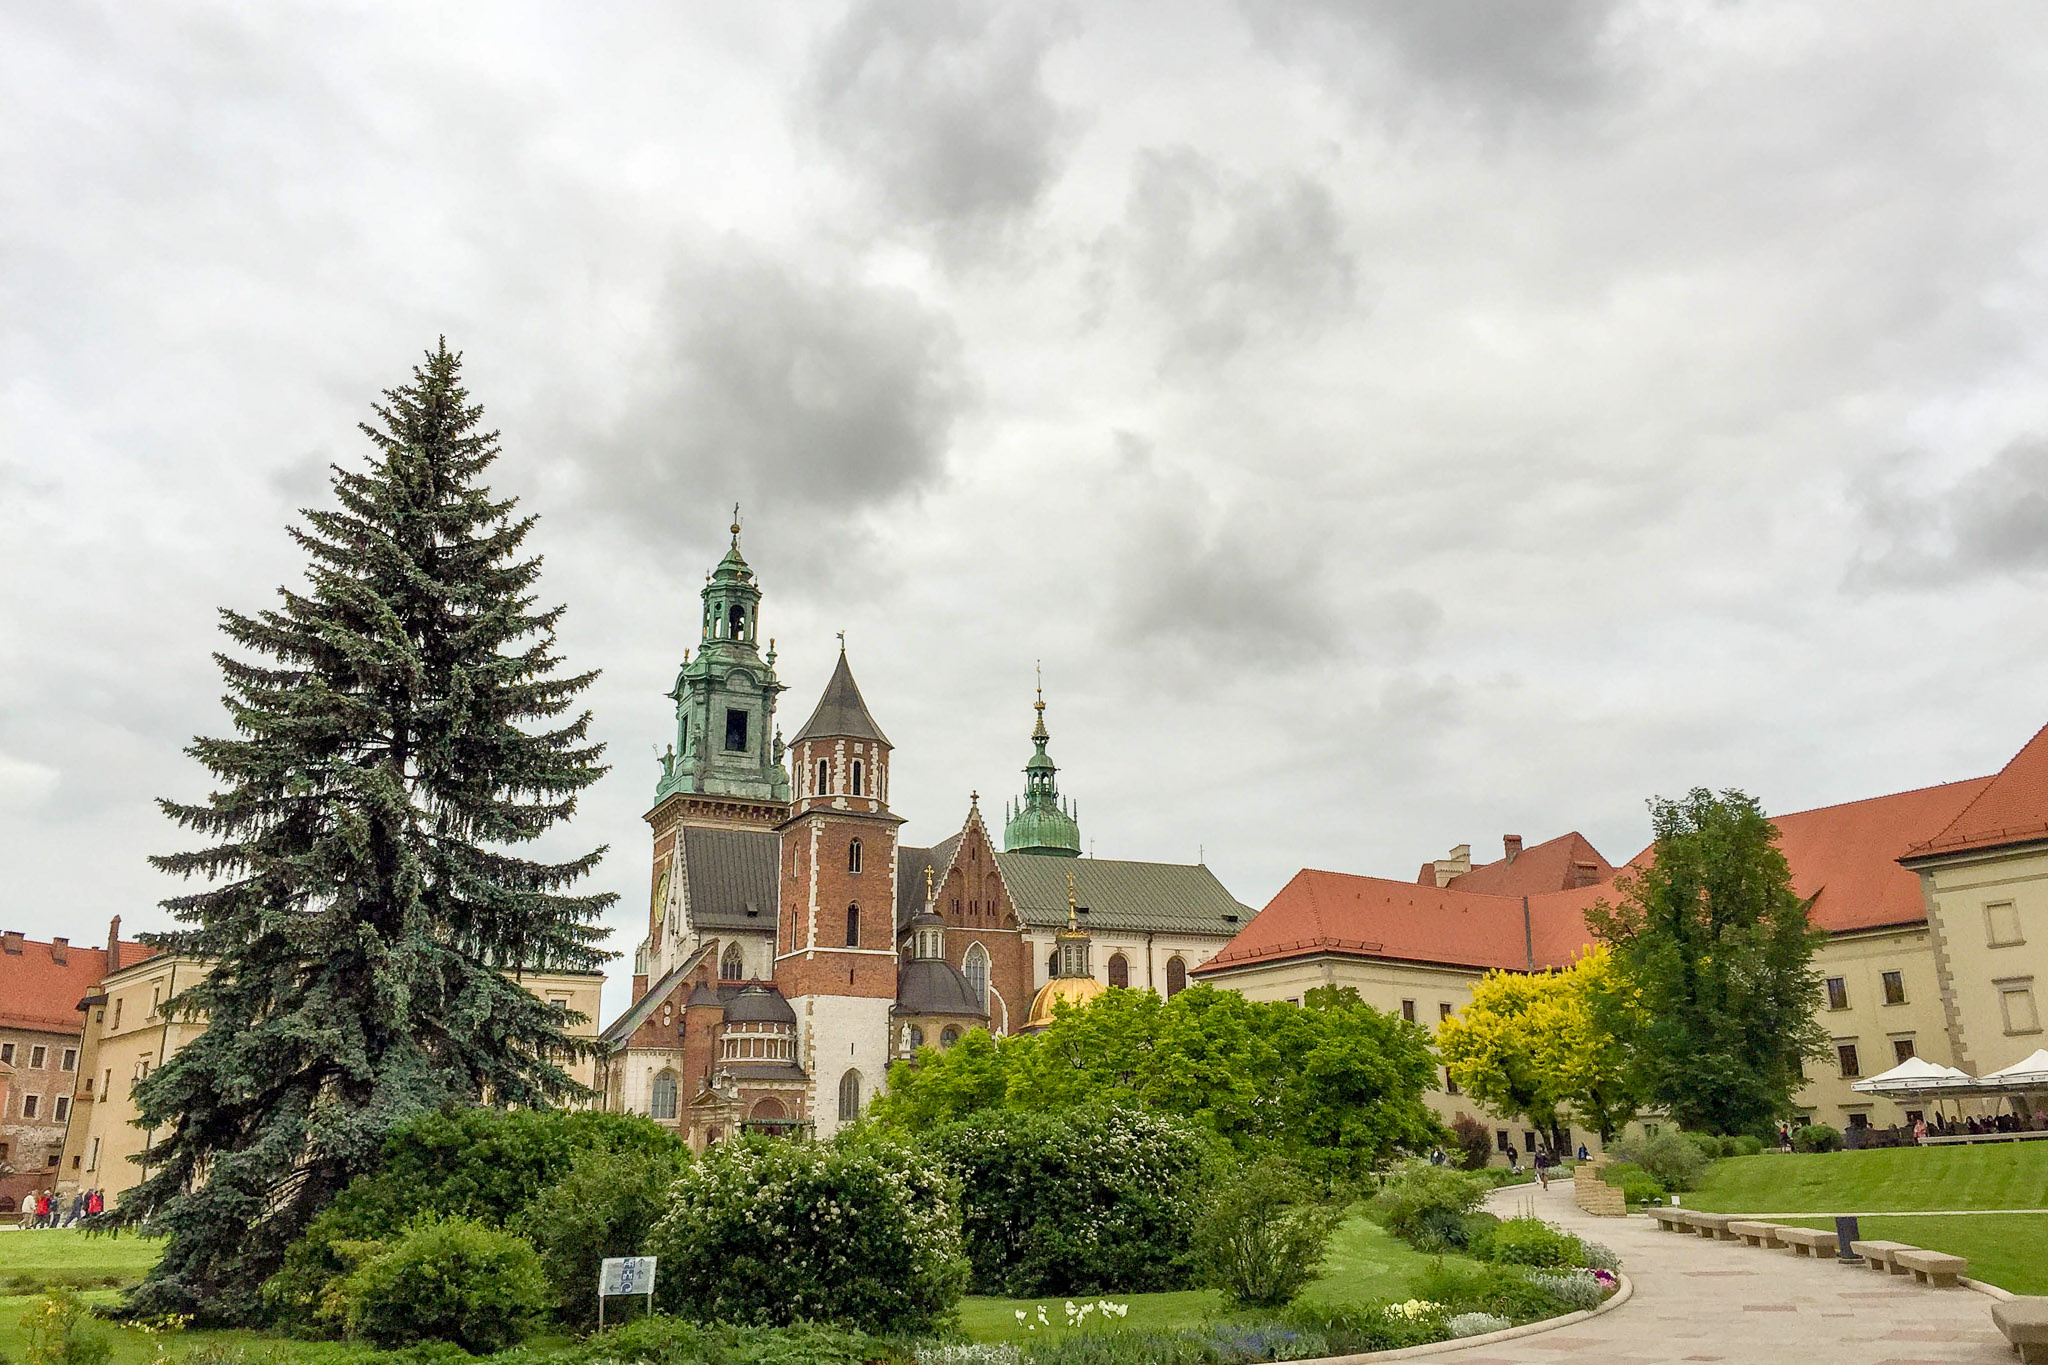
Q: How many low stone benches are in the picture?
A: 7